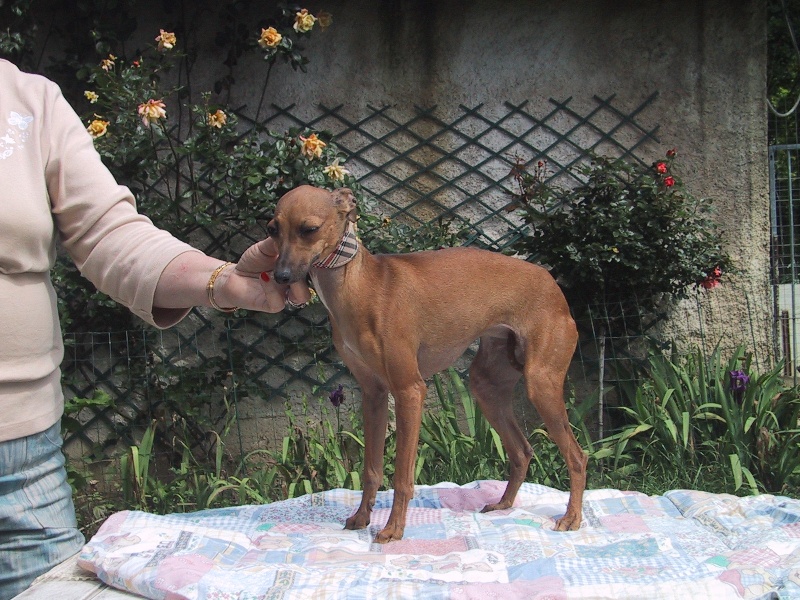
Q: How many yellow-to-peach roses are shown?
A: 11